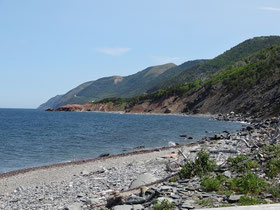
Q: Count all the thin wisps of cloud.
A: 3